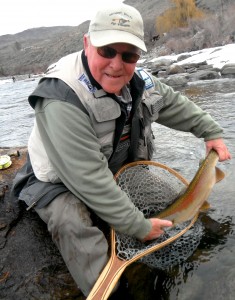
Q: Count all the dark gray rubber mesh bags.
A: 1